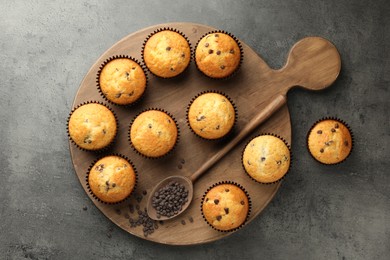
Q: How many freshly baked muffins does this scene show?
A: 10